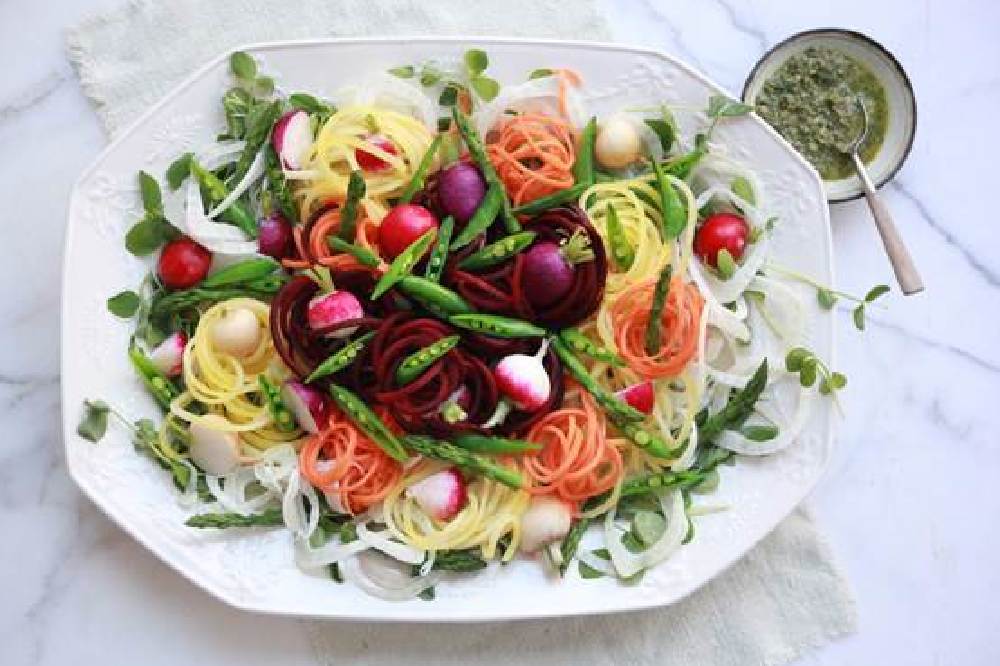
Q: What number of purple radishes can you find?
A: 3